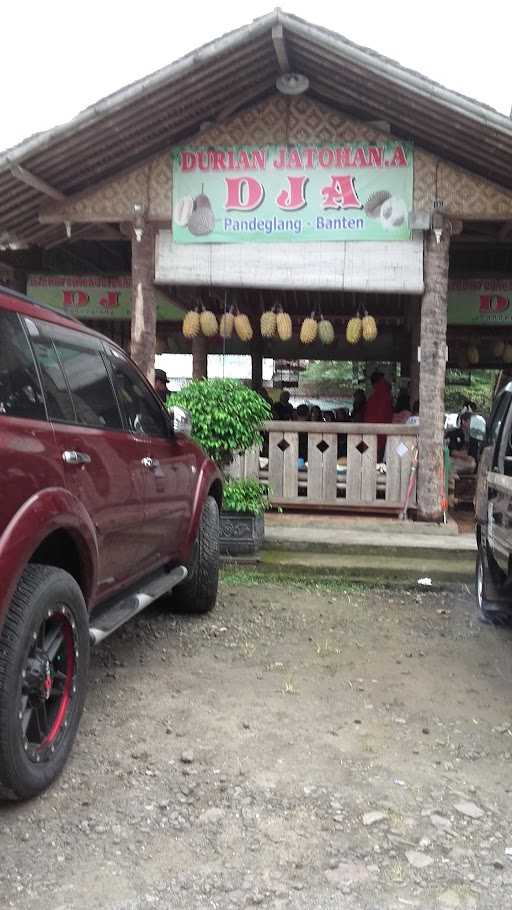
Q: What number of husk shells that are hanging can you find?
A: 10